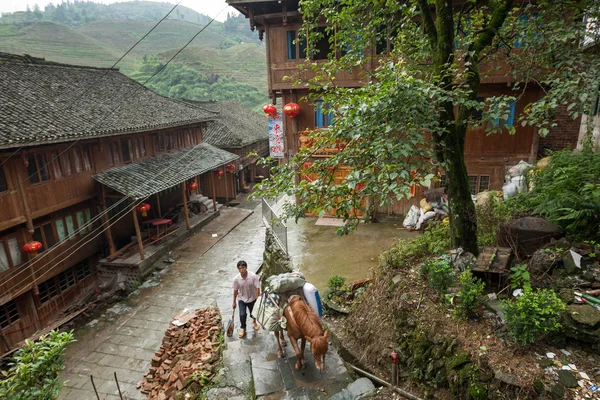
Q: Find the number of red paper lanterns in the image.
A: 7